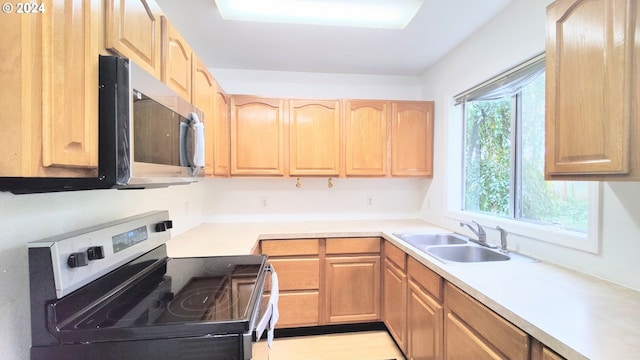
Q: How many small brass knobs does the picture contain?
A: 2